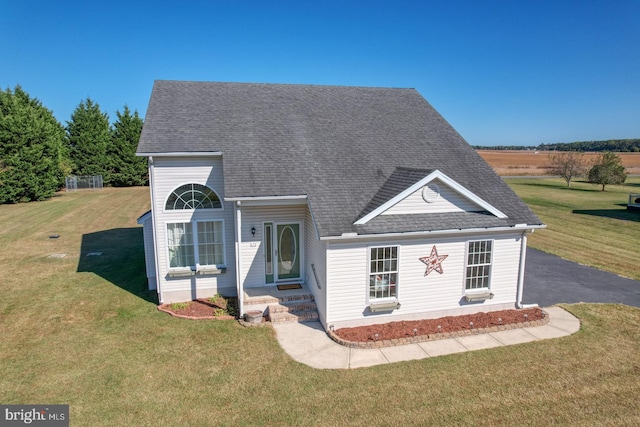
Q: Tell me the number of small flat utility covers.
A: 3